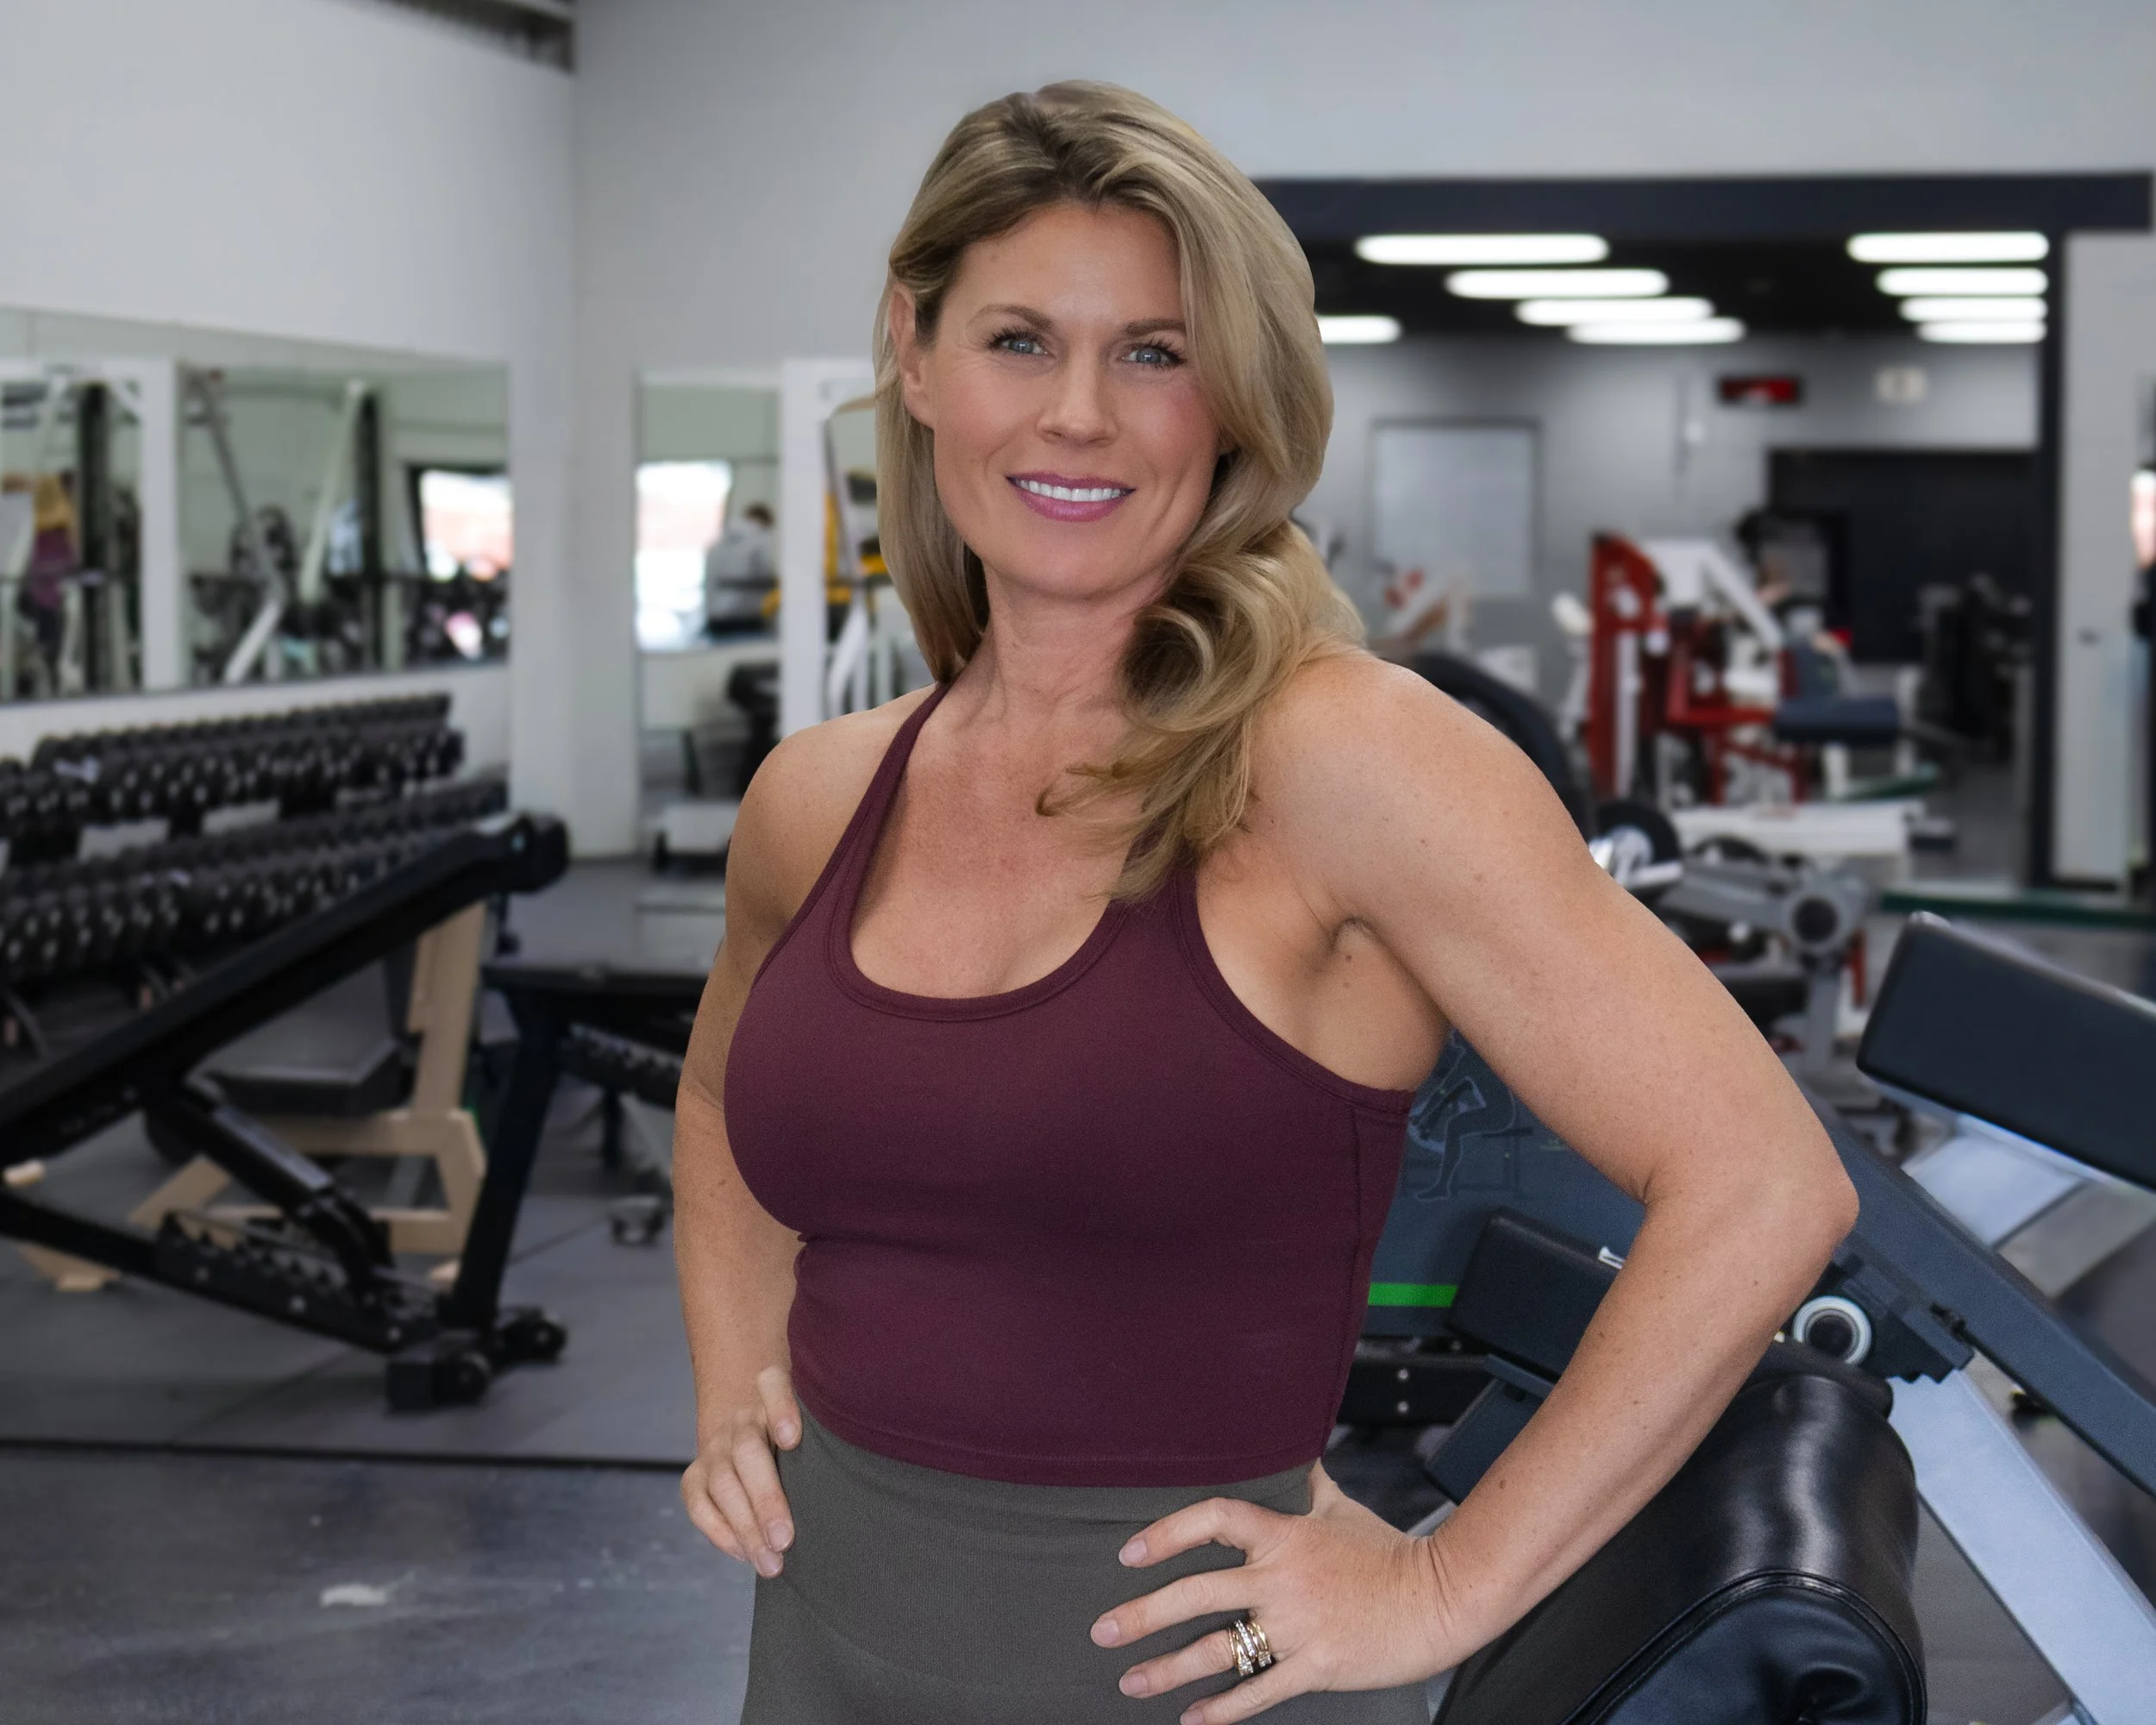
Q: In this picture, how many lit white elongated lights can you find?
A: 9